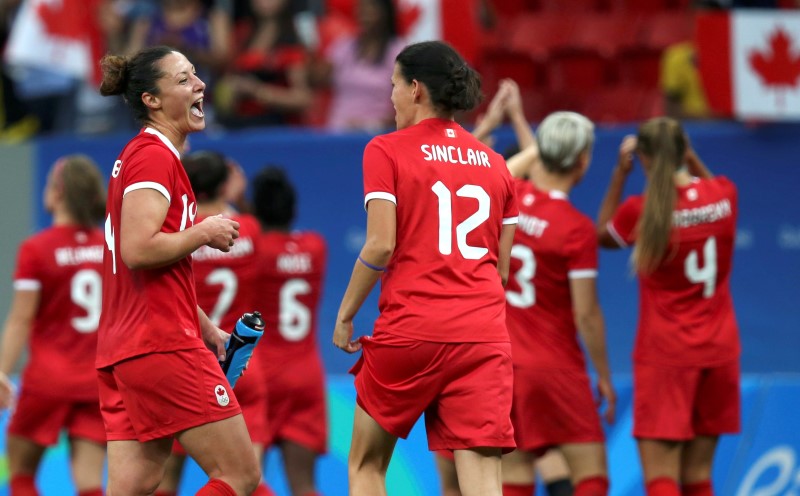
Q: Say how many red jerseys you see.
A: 7